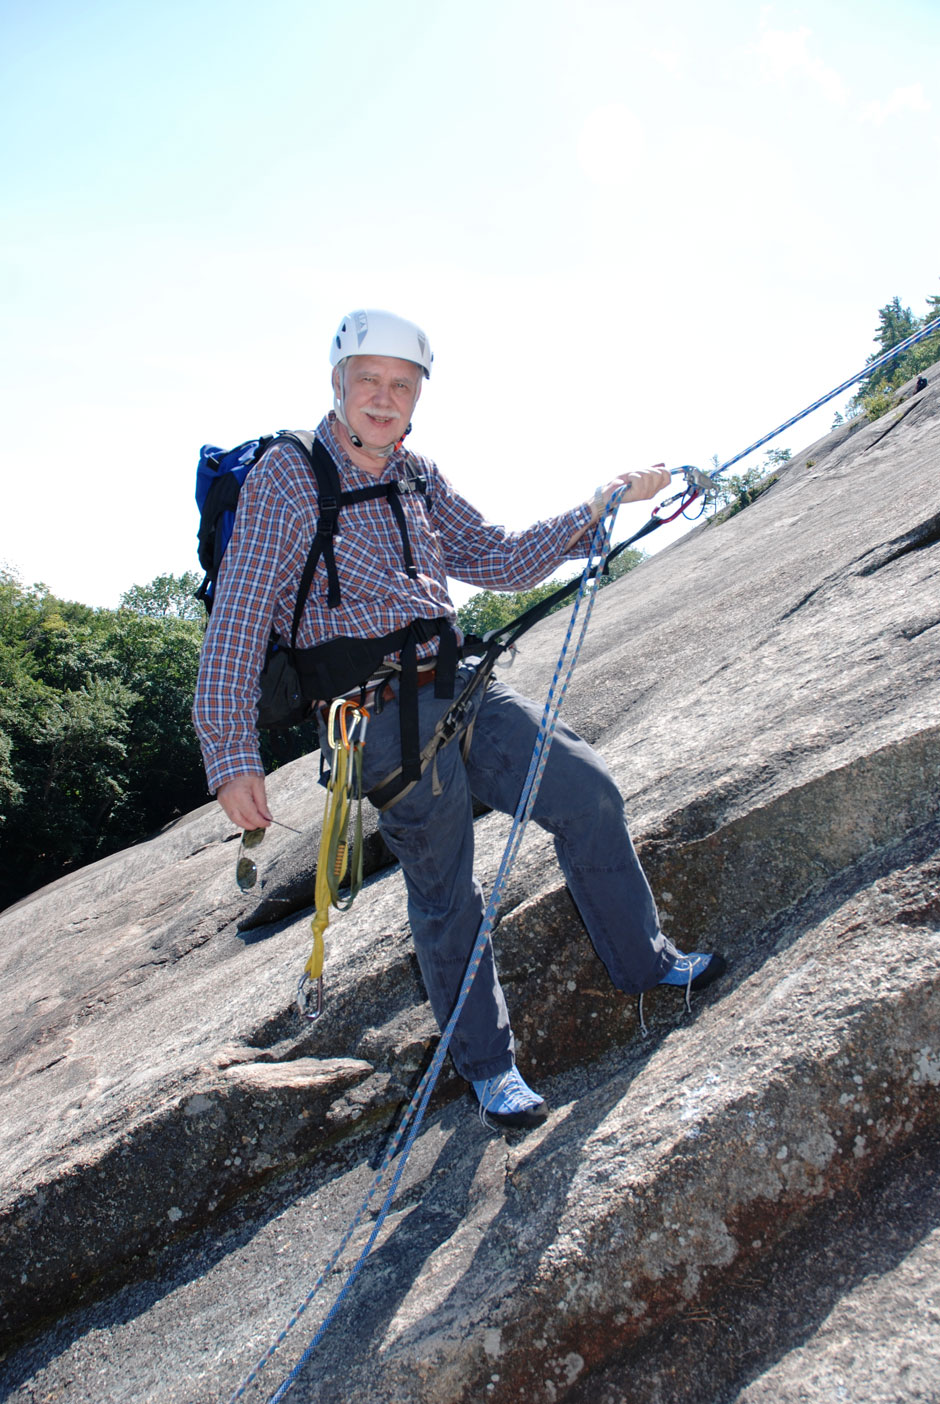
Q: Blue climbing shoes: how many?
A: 2